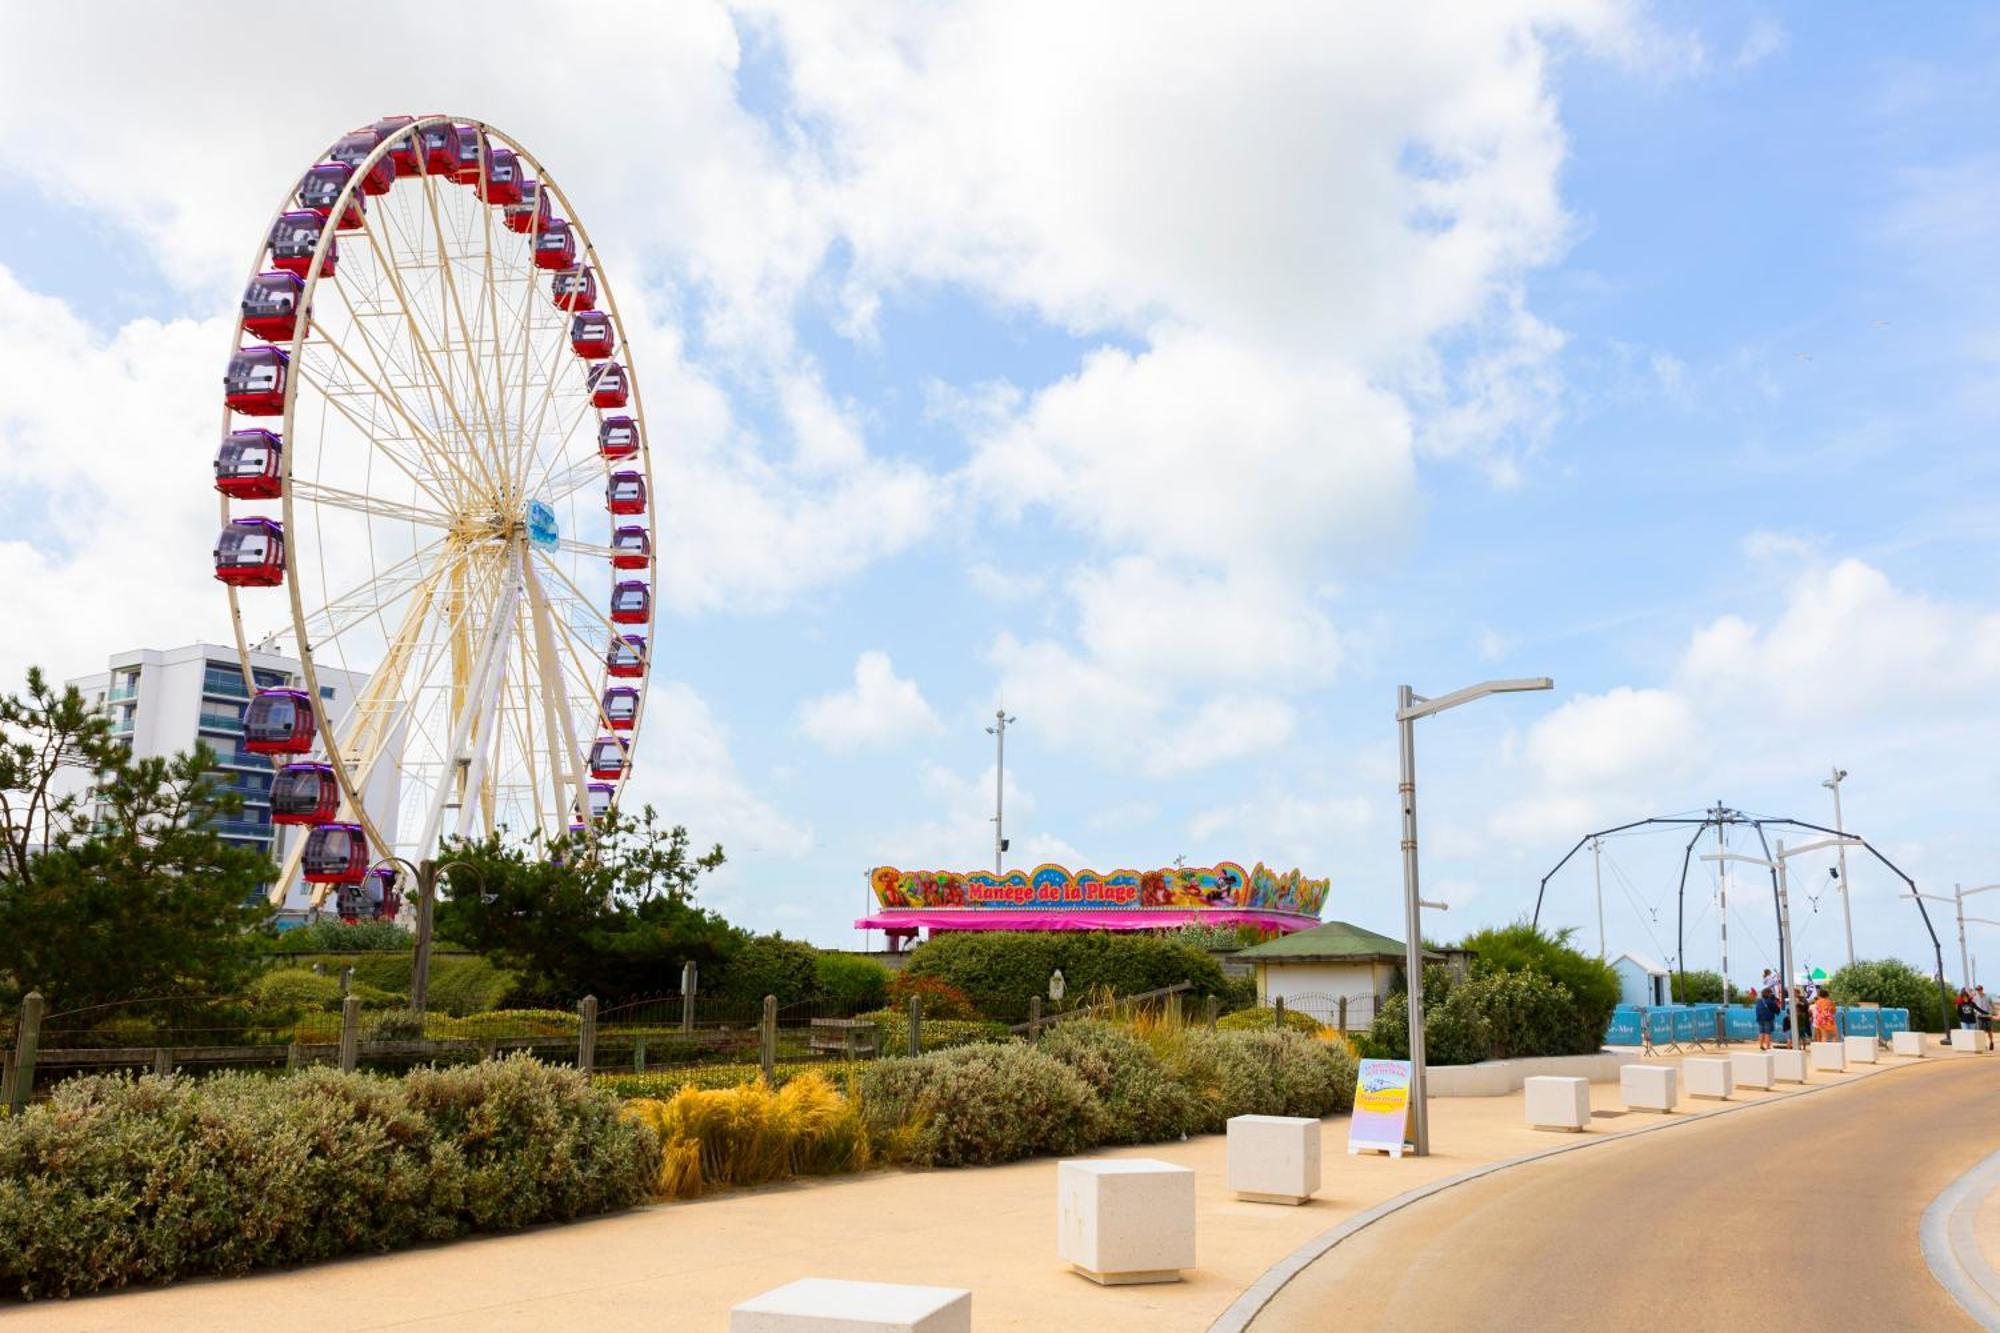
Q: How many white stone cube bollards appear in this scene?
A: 12